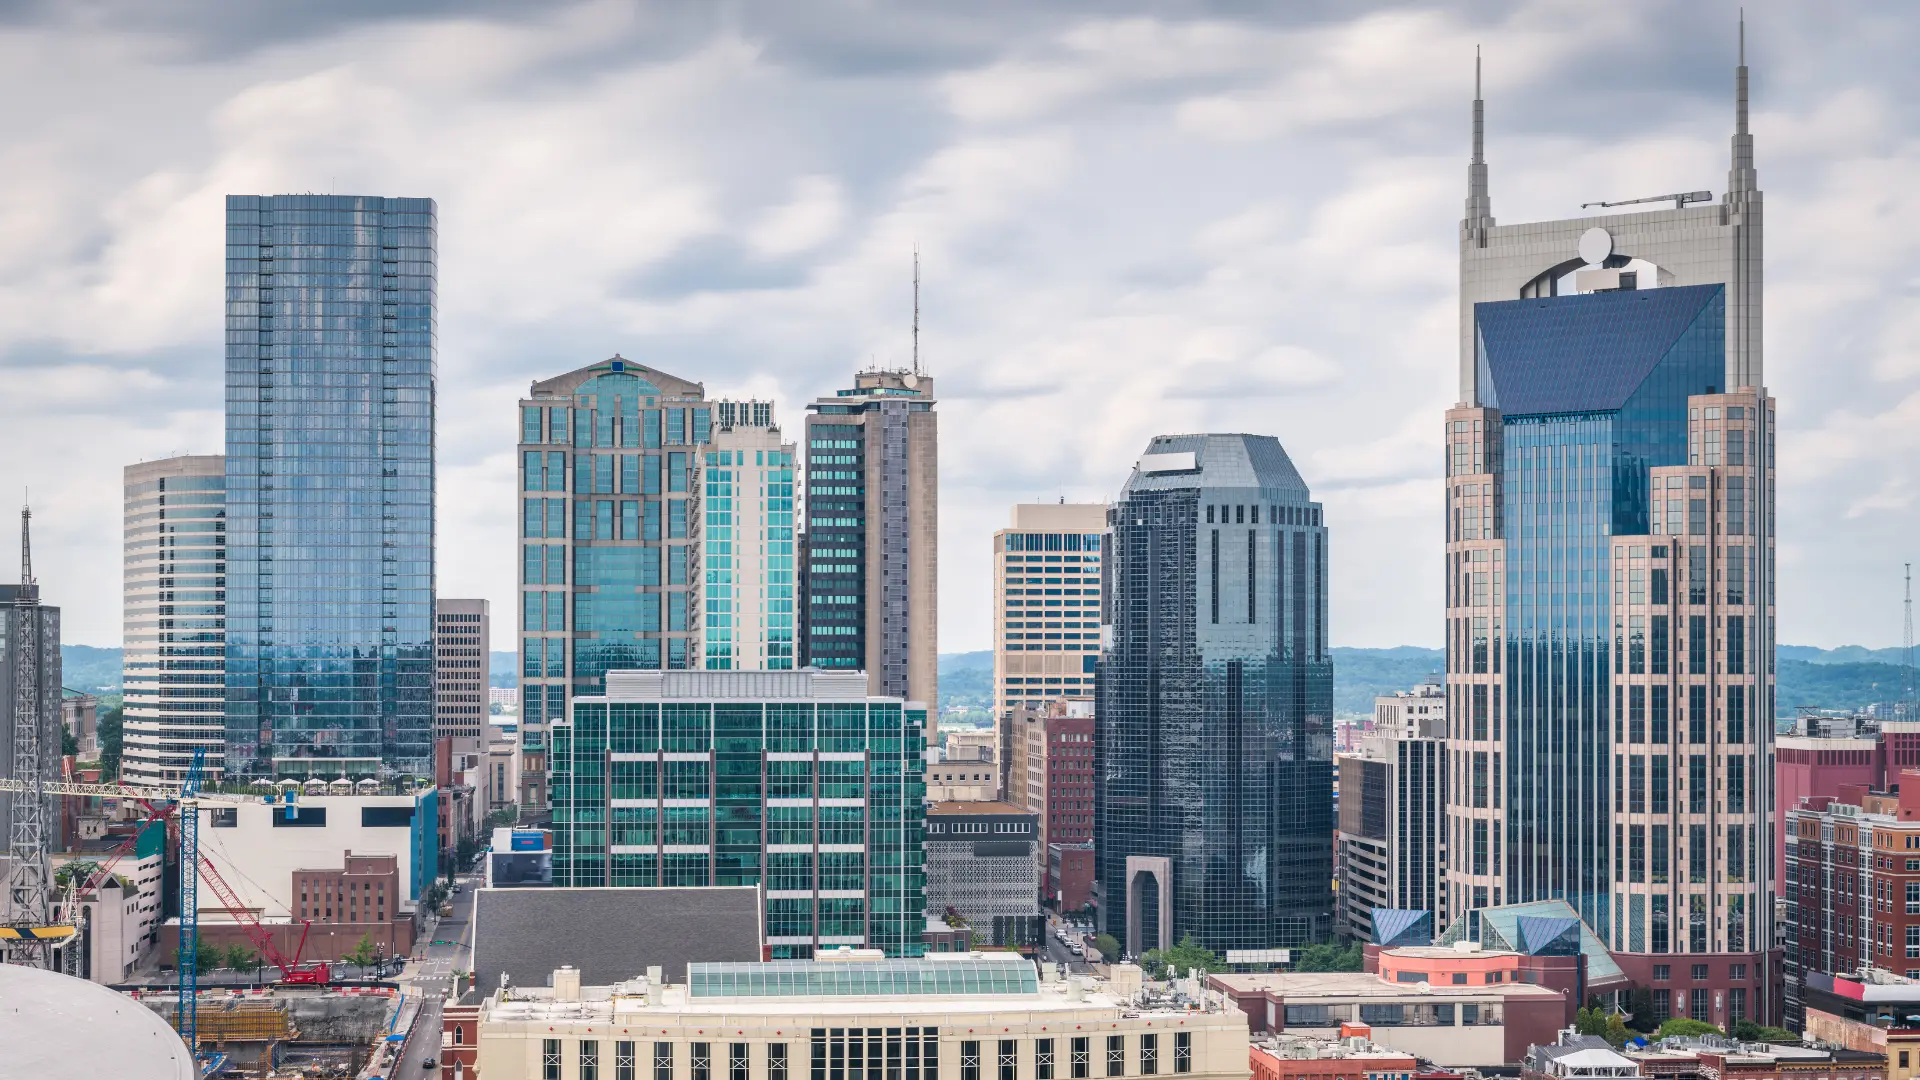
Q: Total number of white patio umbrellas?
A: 5